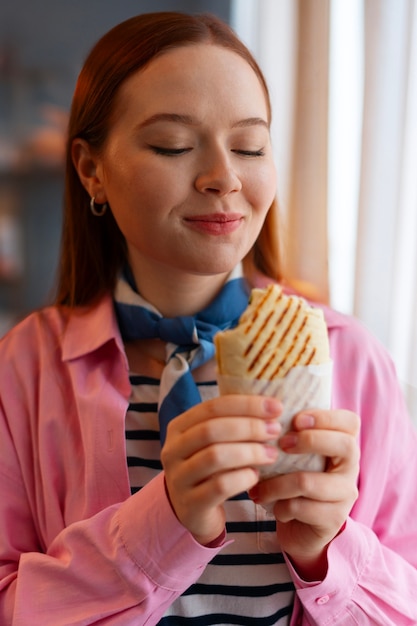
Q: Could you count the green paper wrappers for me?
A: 0